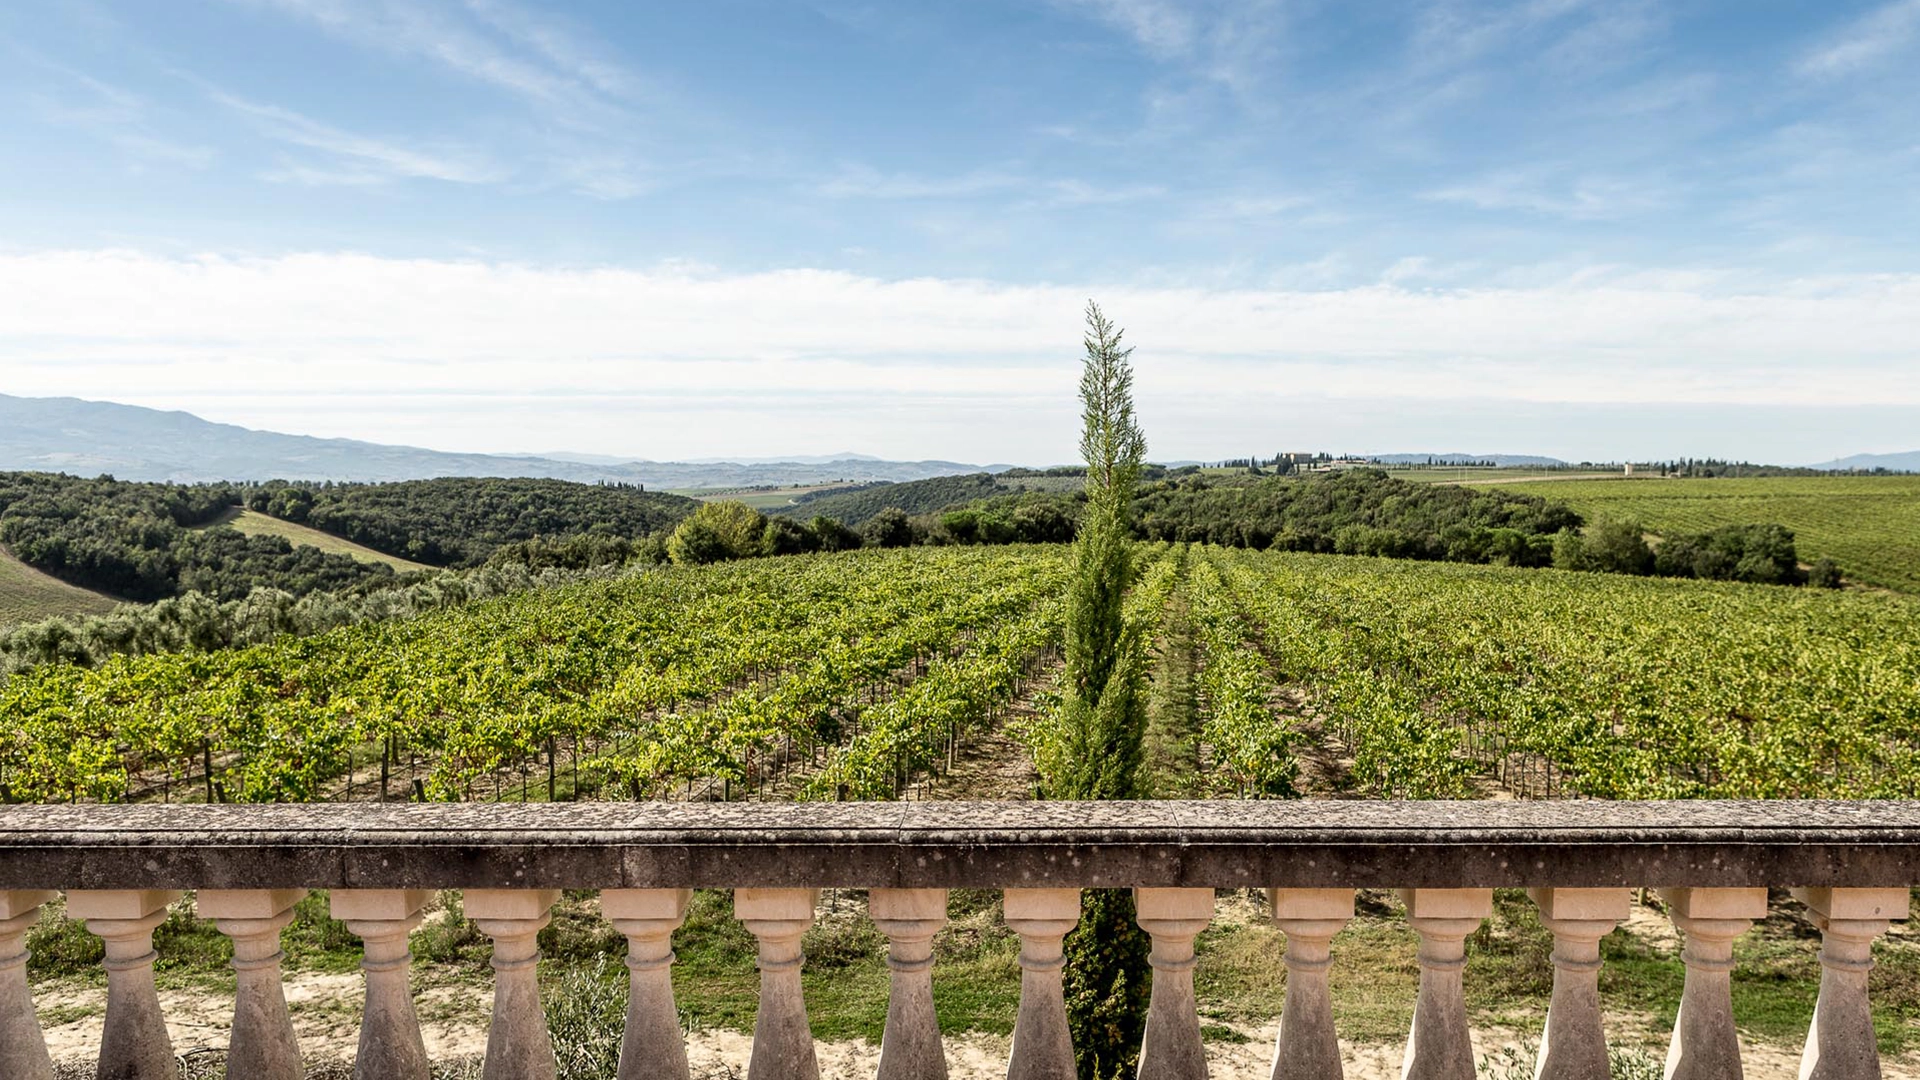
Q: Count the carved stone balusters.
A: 15